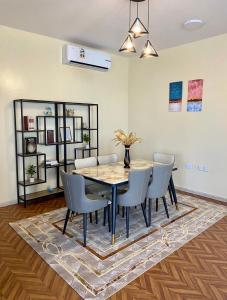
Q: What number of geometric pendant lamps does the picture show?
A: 3